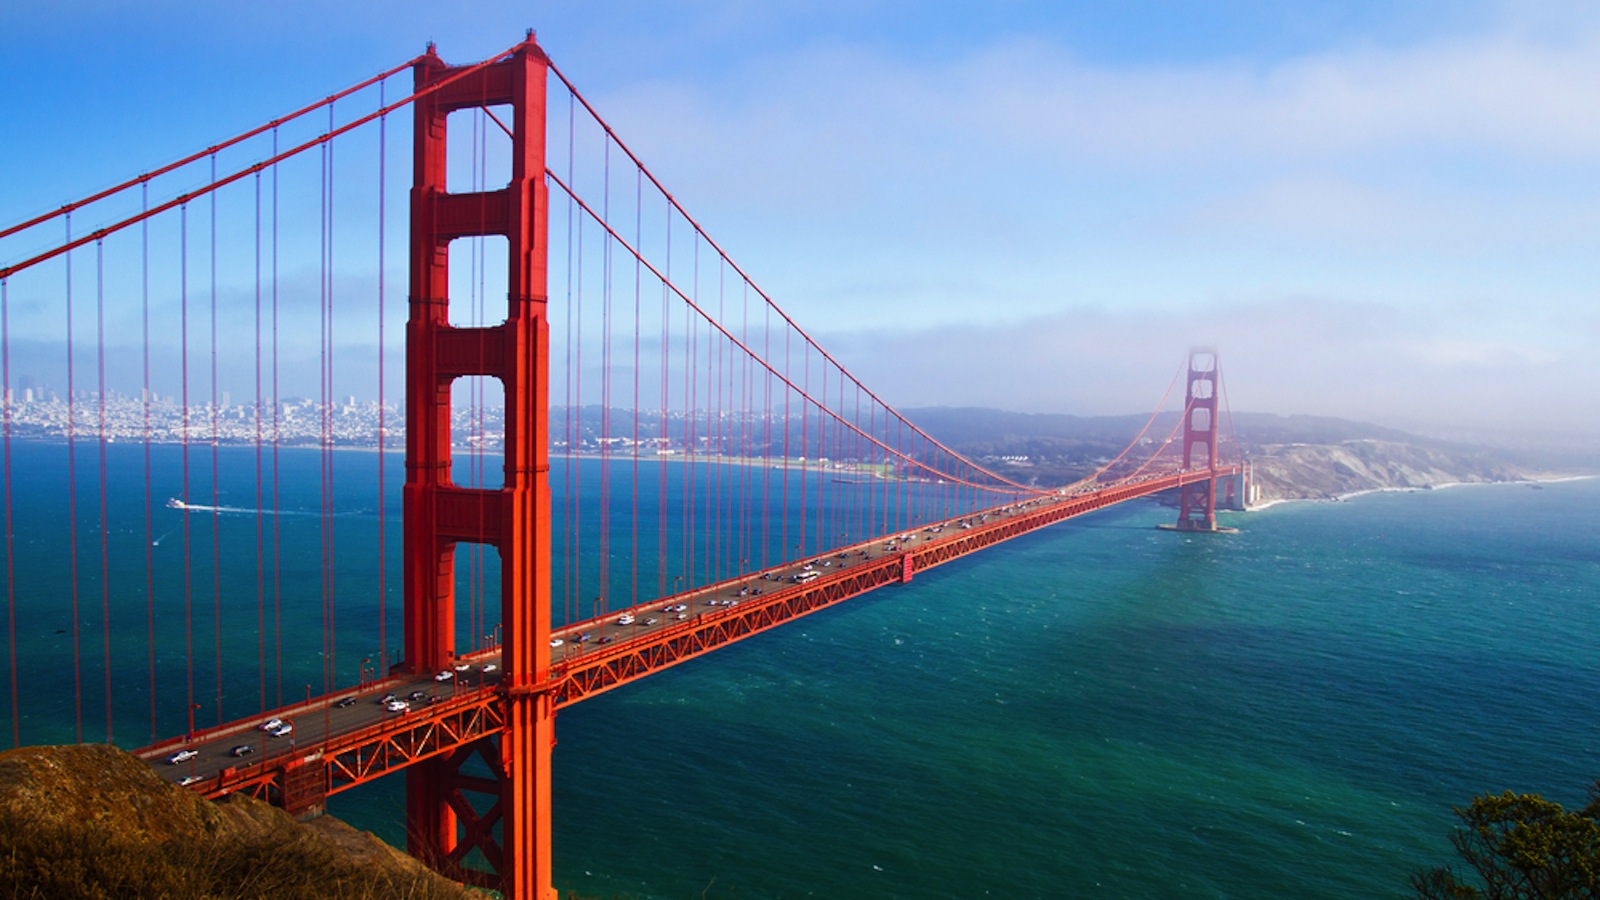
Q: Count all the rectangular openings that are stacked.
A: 4